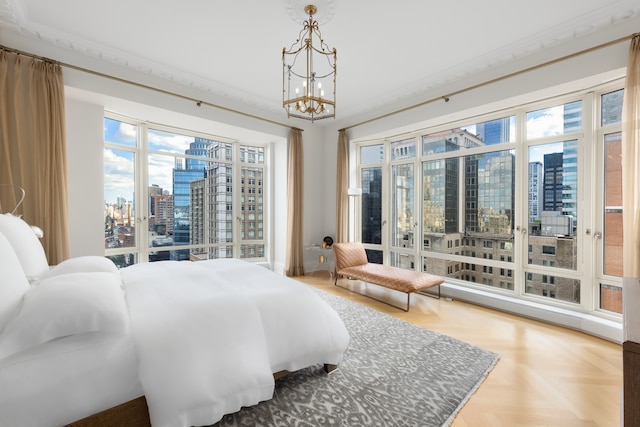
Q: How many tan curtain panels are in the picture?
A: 4